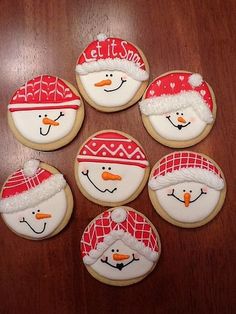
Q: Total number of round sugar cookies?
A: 7